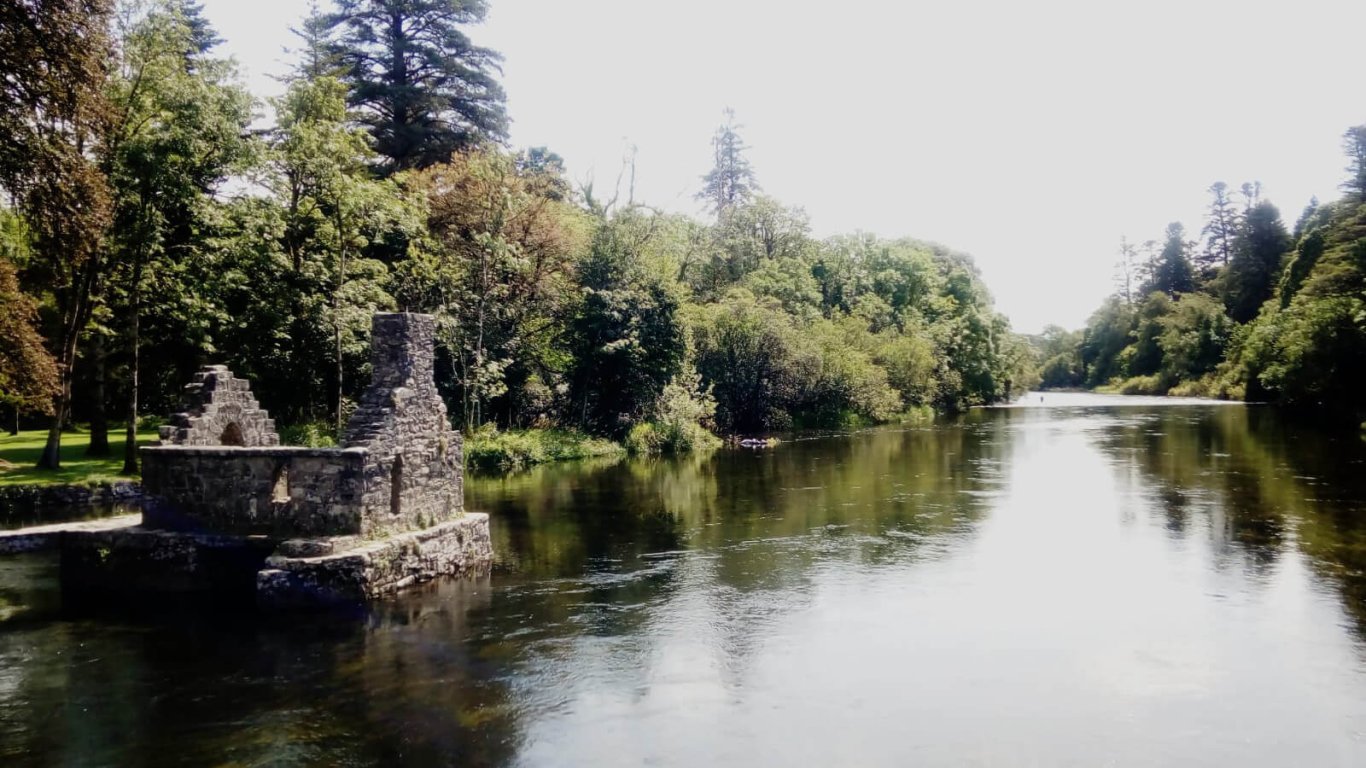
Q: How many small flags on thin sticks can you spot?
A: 0